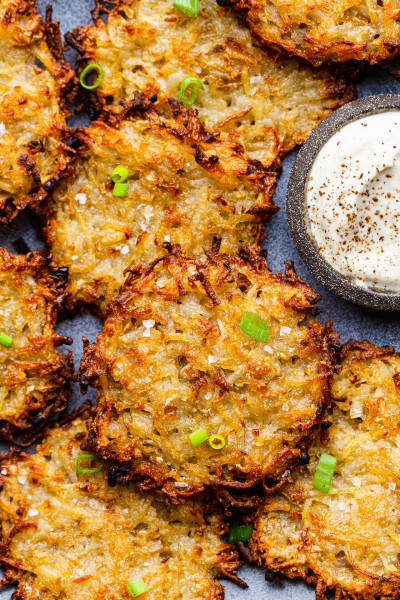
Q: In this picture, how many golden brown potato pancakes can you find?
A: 8